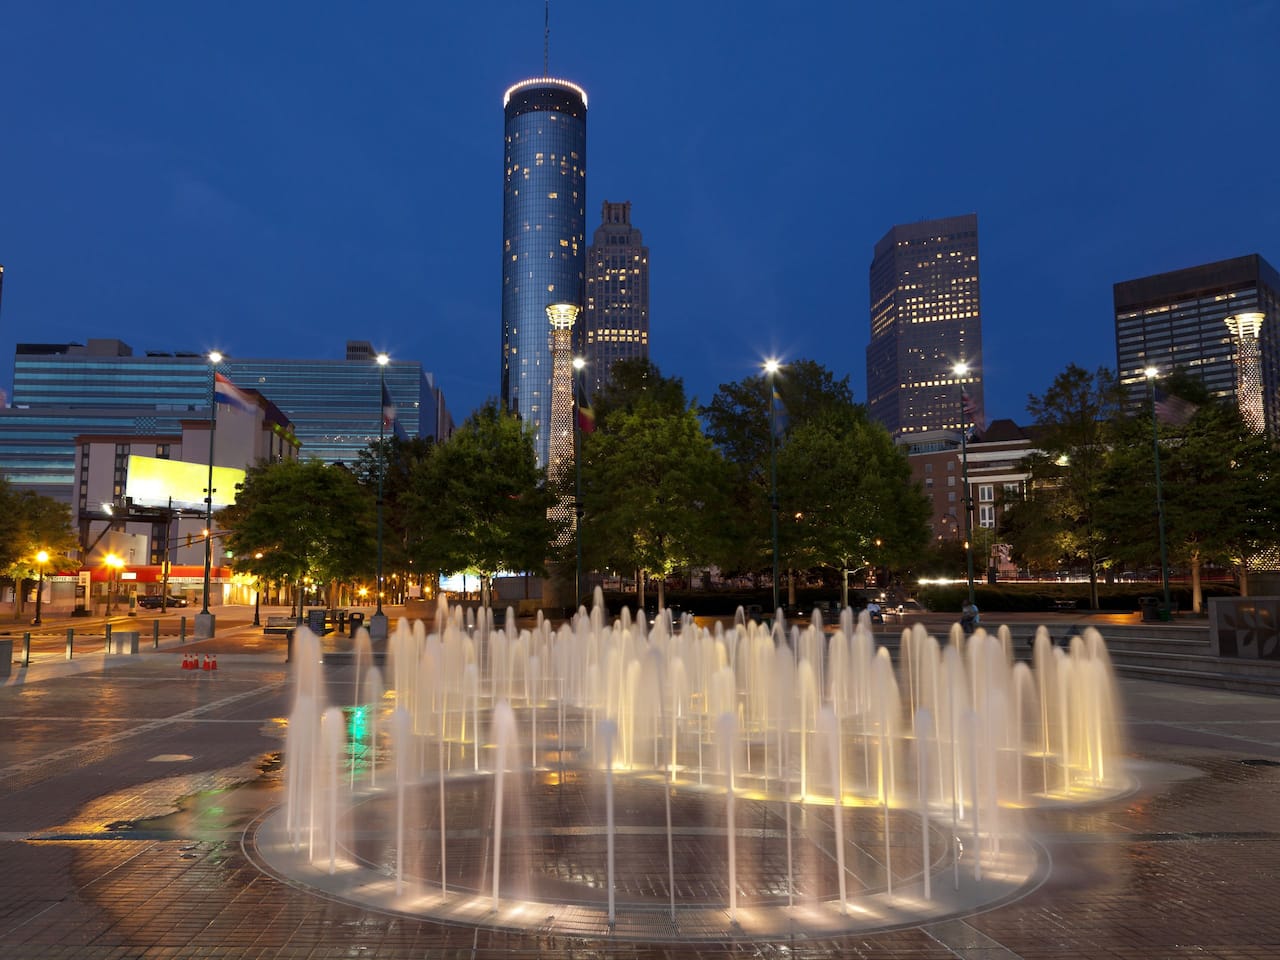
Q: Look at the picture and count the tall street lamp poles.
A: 6